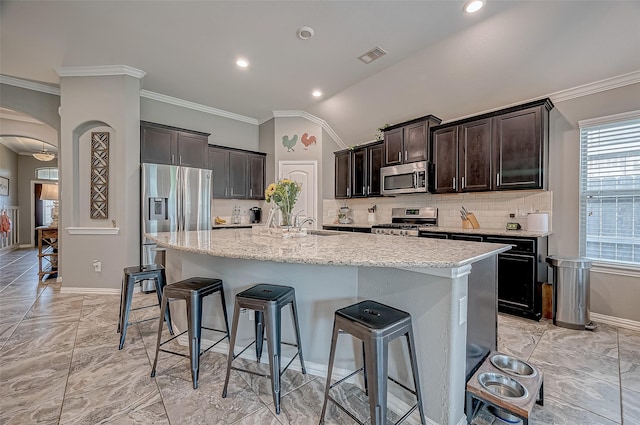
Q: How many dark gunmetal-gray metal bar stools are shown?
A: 4